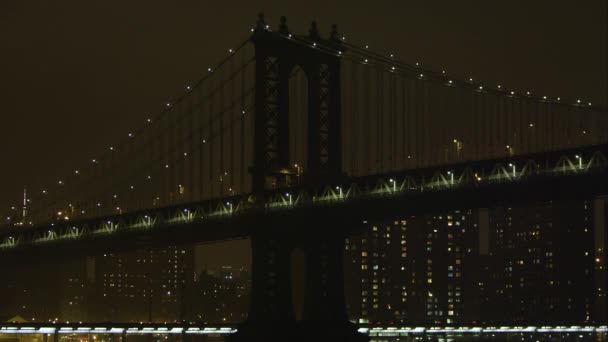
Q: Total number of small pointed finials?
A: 4